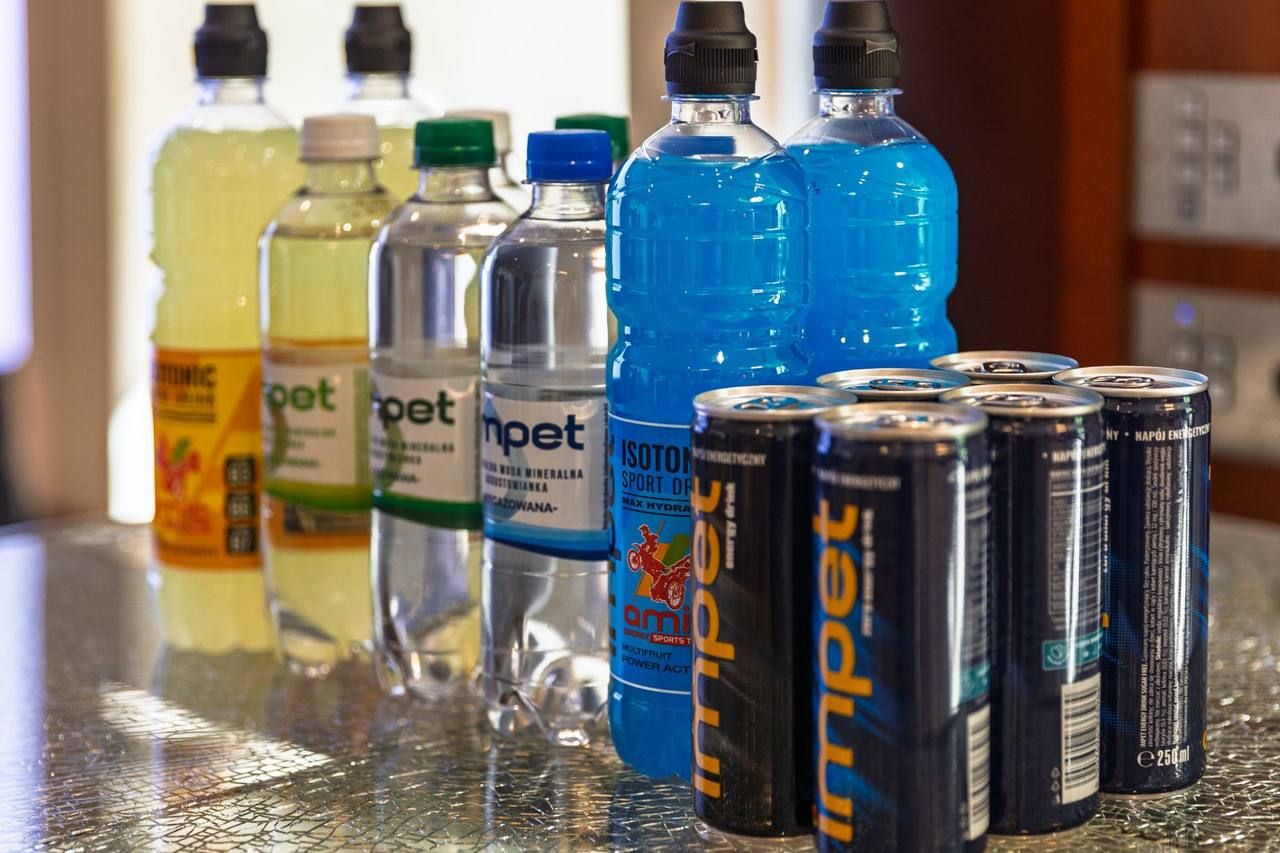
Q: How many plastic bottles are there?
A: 9